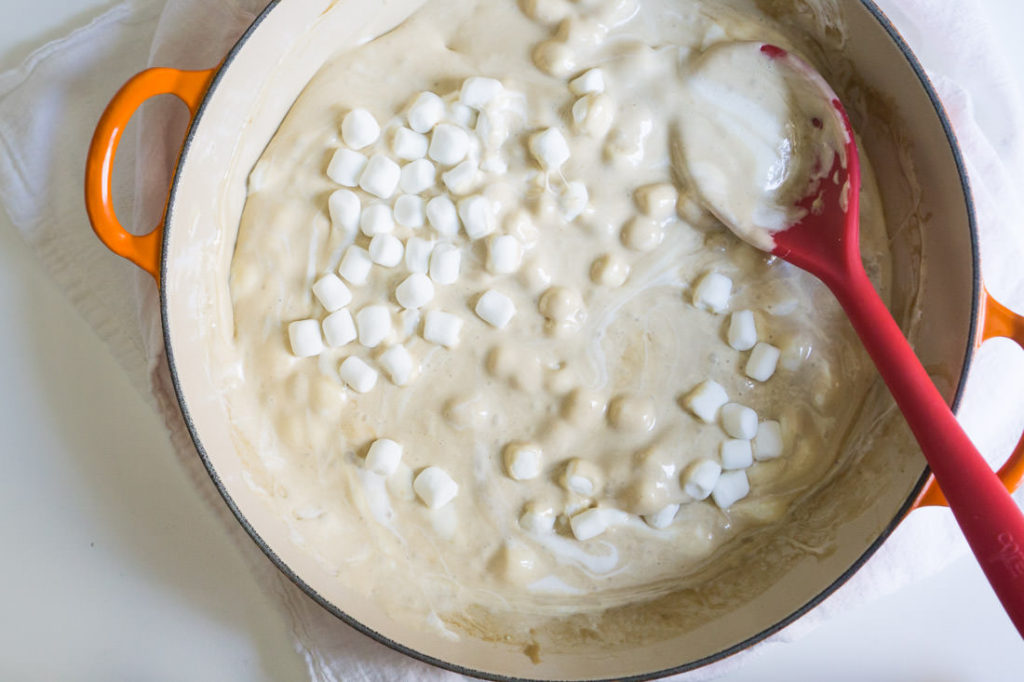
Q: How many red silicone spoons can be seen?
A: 1